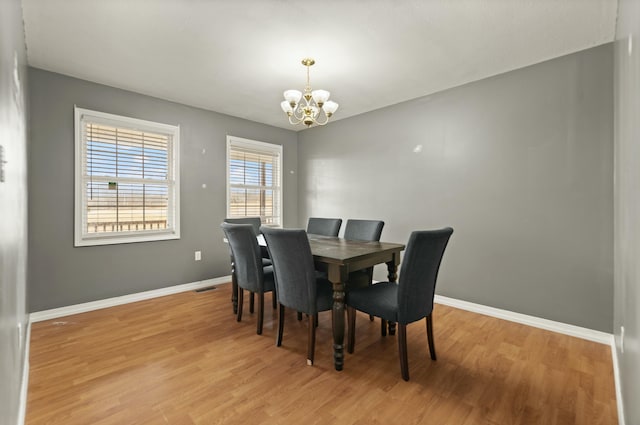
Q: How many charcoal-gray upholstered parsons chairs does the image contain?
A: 6